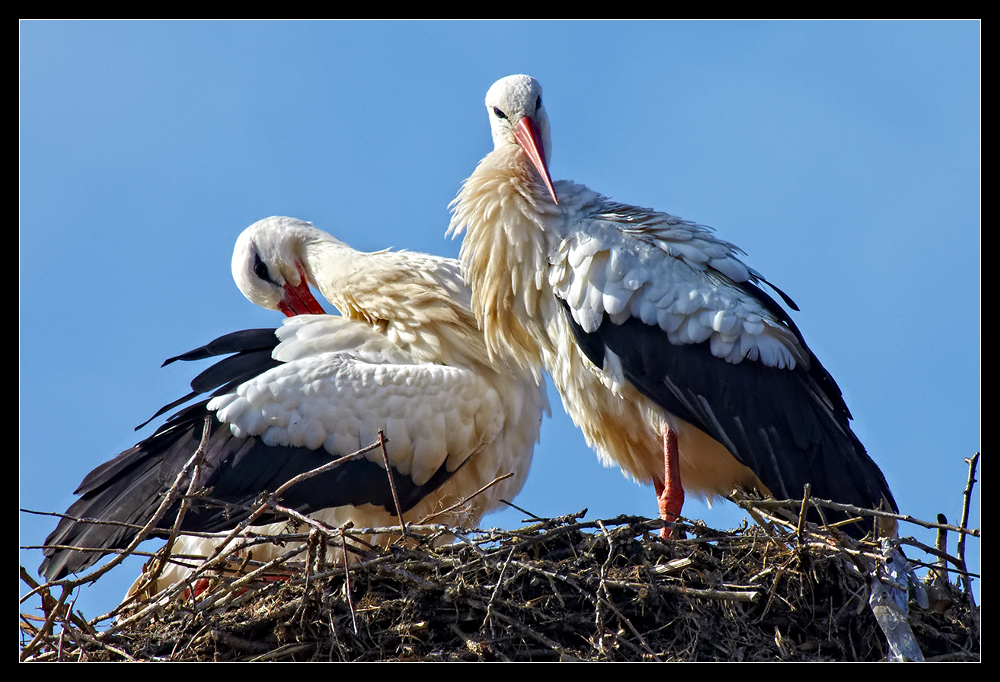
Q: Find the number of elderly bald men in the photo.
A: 0